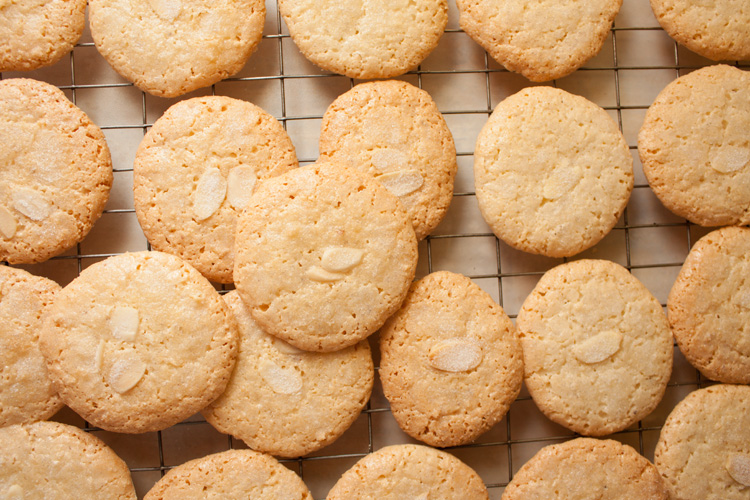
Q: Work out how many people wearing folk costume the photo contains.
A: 0